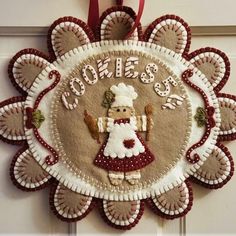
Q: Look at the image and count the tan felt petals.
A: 12